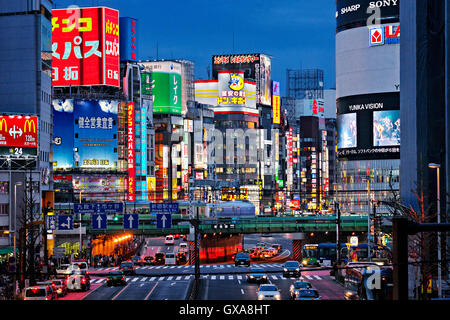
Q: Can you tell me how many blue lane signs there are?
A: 4